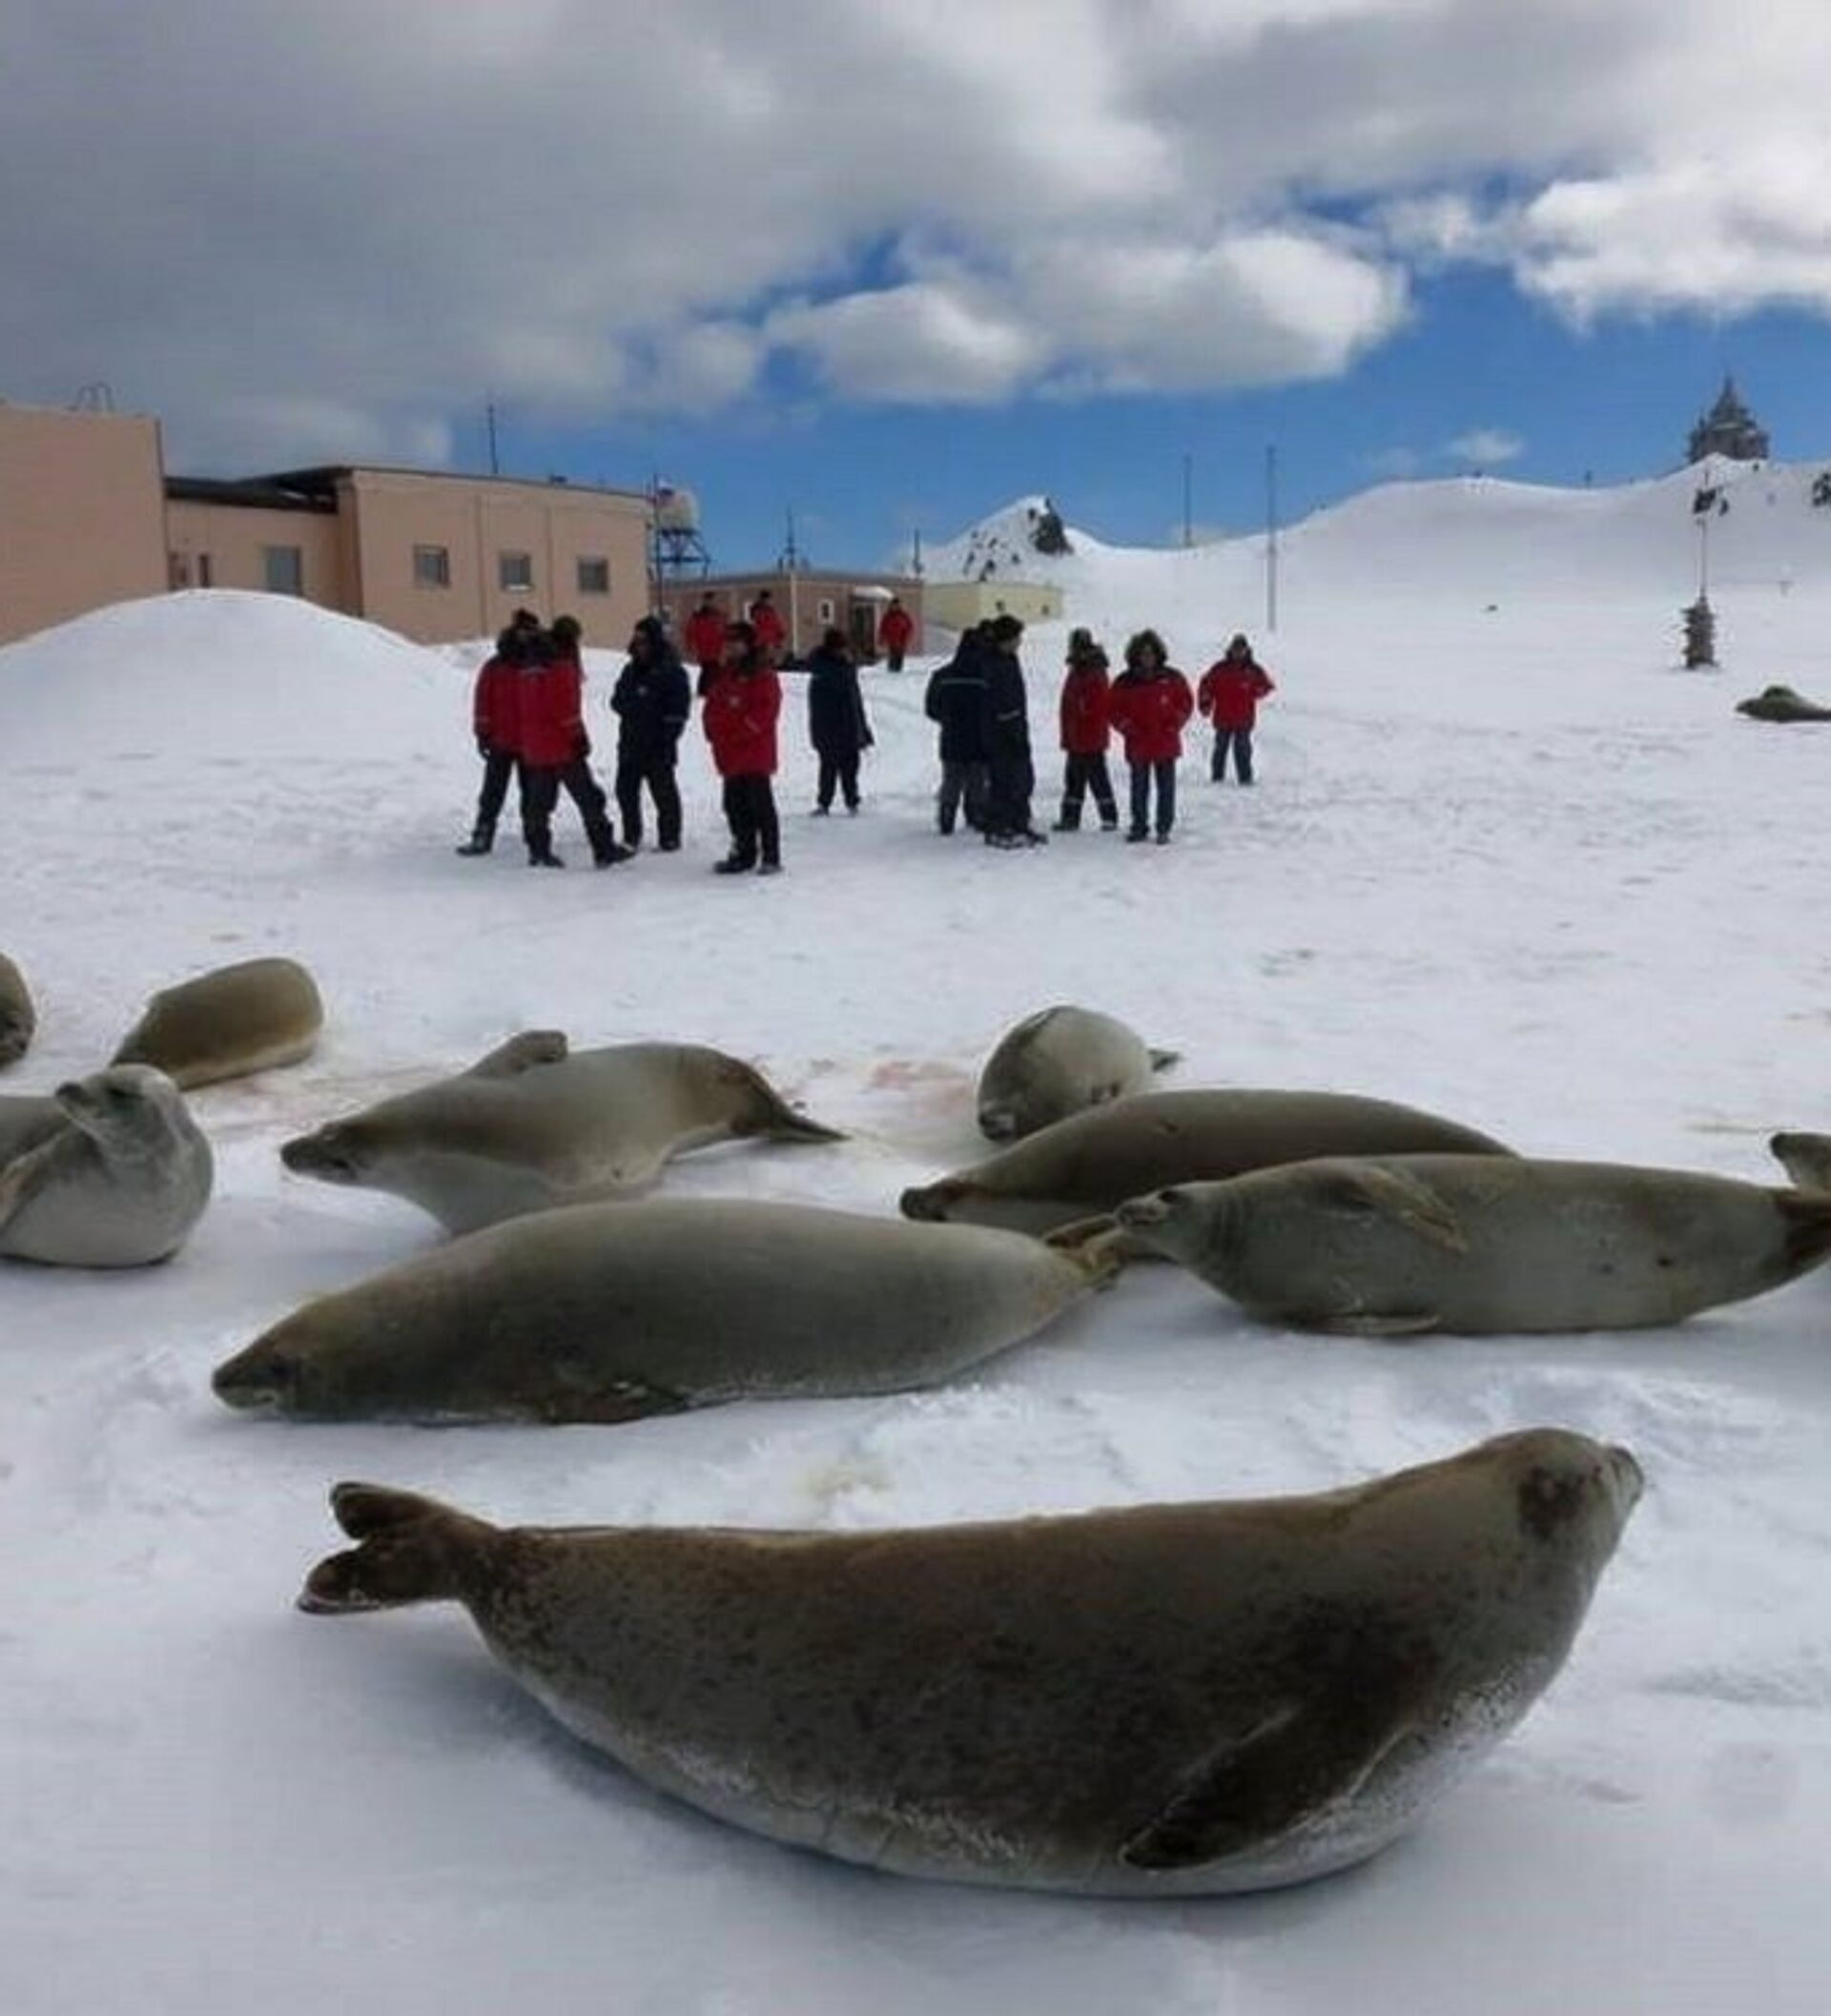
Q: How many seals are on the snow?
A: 11